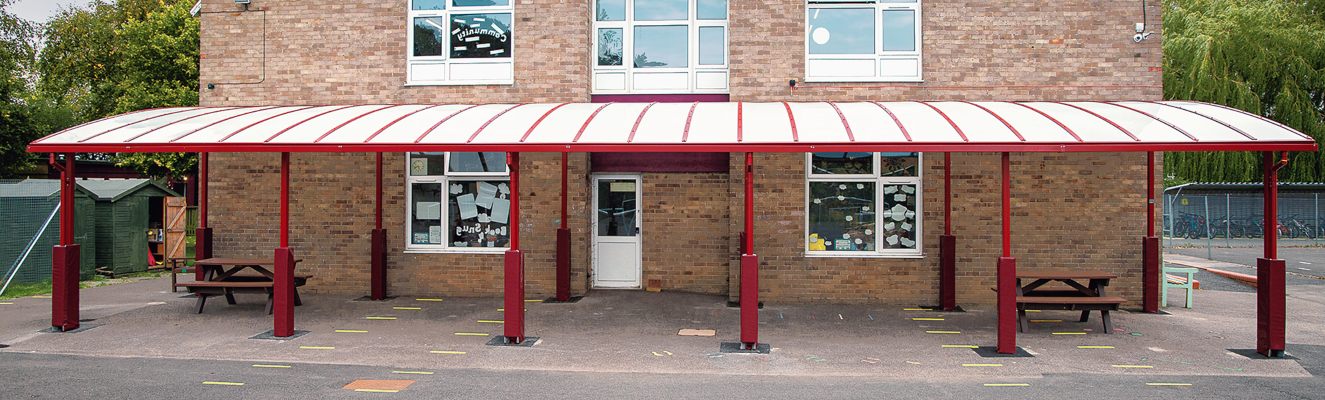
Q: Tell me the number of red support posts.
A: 12